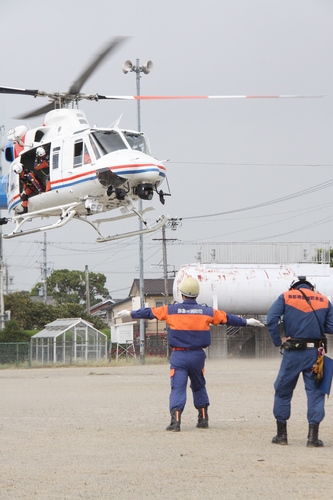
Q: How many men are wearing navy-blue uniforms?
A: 2